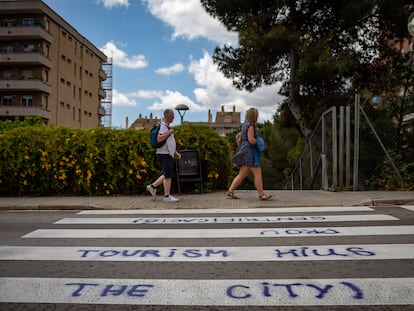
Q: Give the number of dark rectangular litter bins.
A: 1